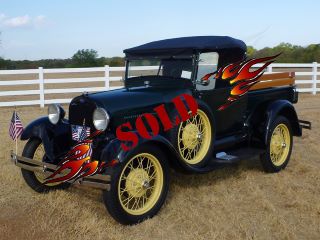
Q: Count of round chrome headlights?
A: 2